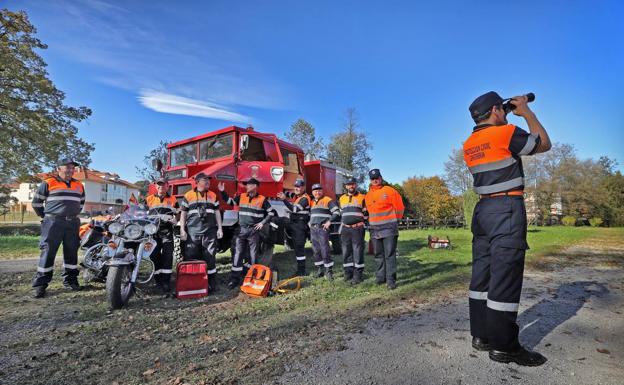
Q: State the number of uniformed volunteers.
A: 9